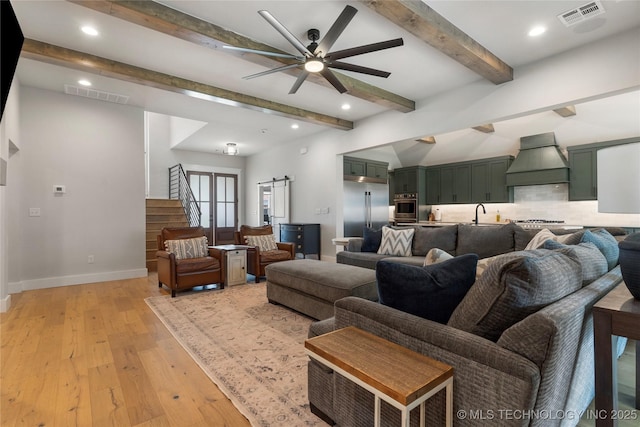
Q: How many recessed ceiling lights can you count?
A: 5